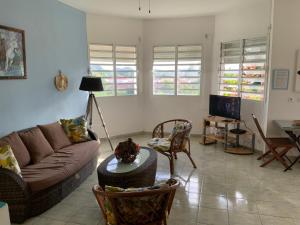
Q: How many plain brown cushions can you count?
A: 3